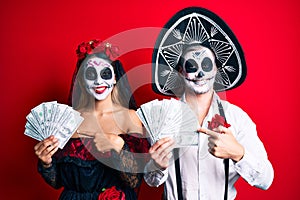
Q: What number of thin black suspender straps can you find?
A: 2